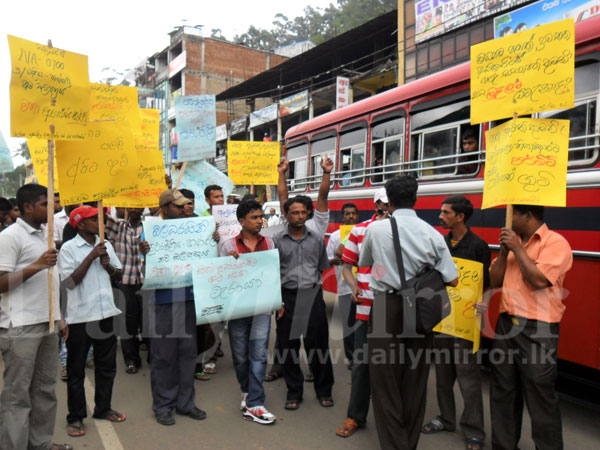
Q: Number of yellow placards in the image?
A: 11